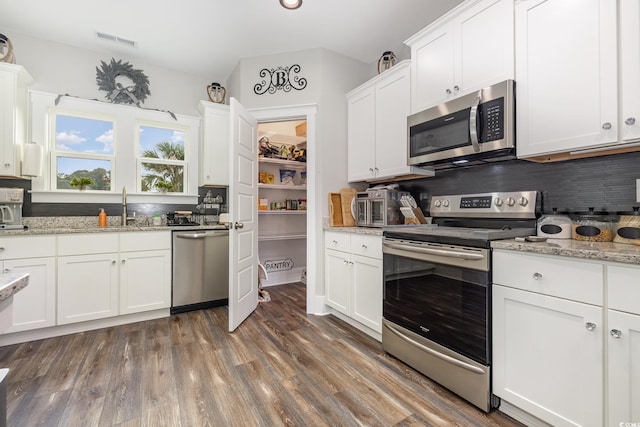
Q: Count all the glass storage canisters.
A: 3